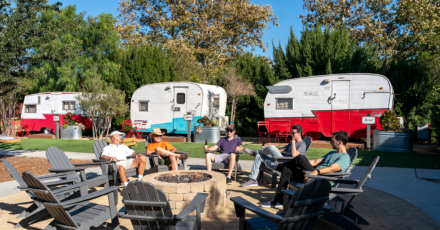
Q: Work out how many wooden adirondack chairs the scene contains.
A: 11